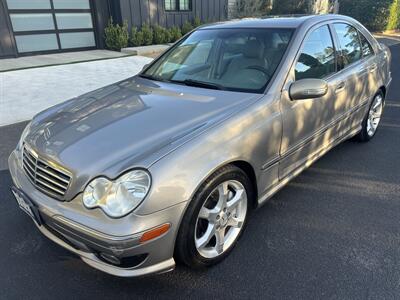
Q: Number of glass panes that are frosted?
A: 6